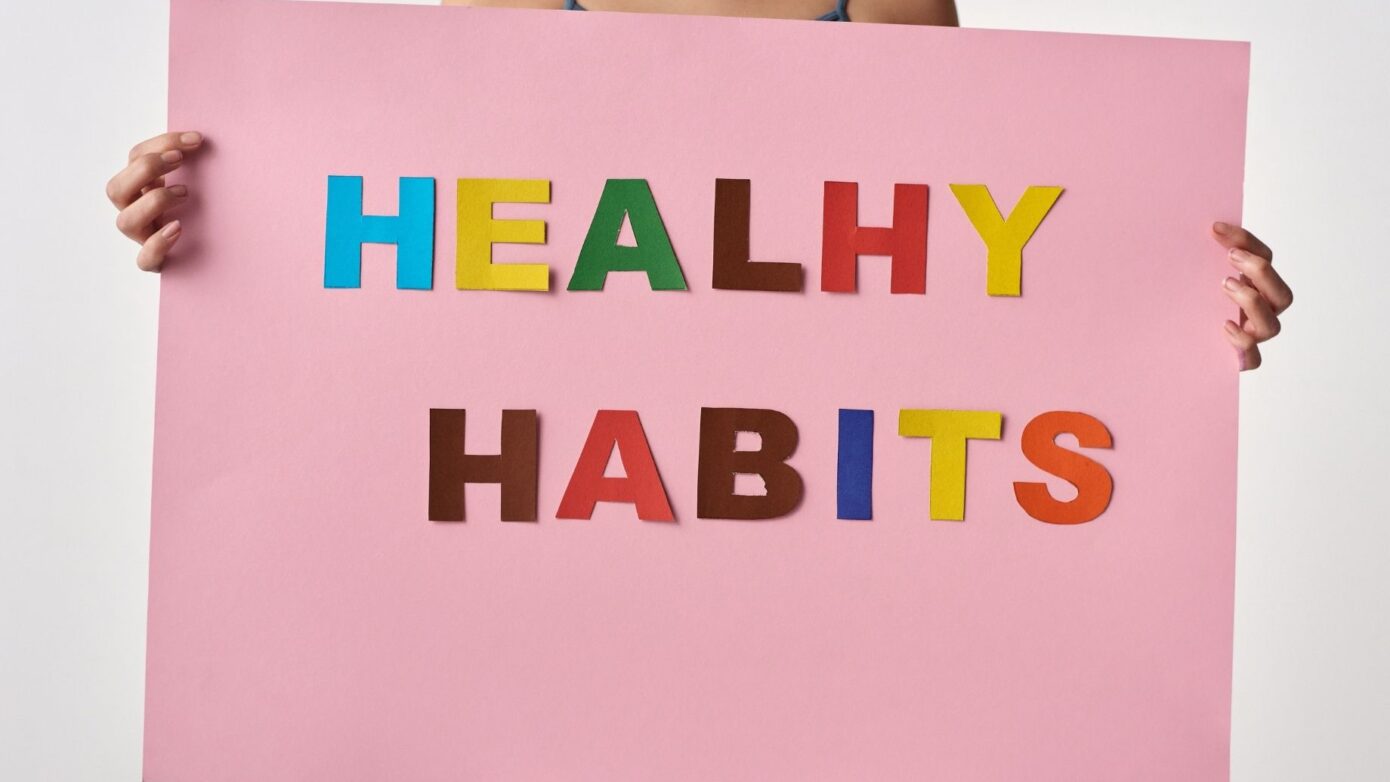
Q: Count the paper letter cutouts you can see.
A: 12